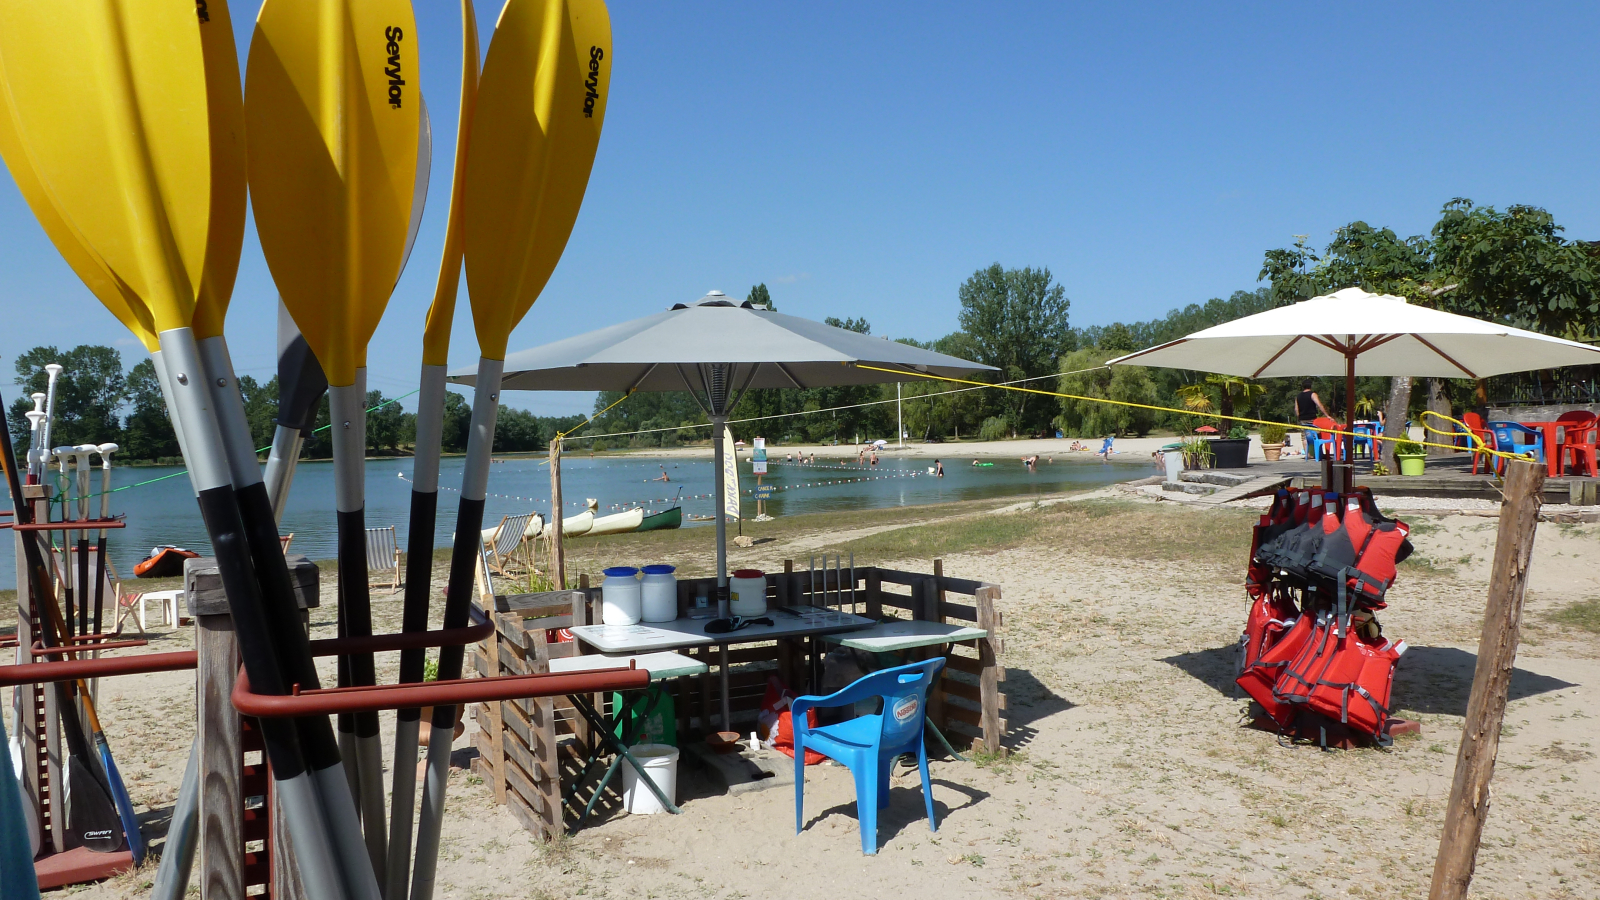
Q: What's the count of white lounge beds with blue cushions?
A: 0